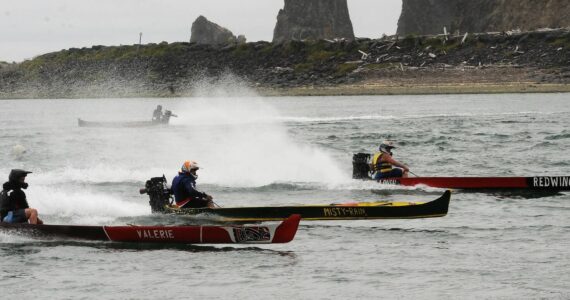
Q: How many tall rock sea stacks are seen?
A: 3